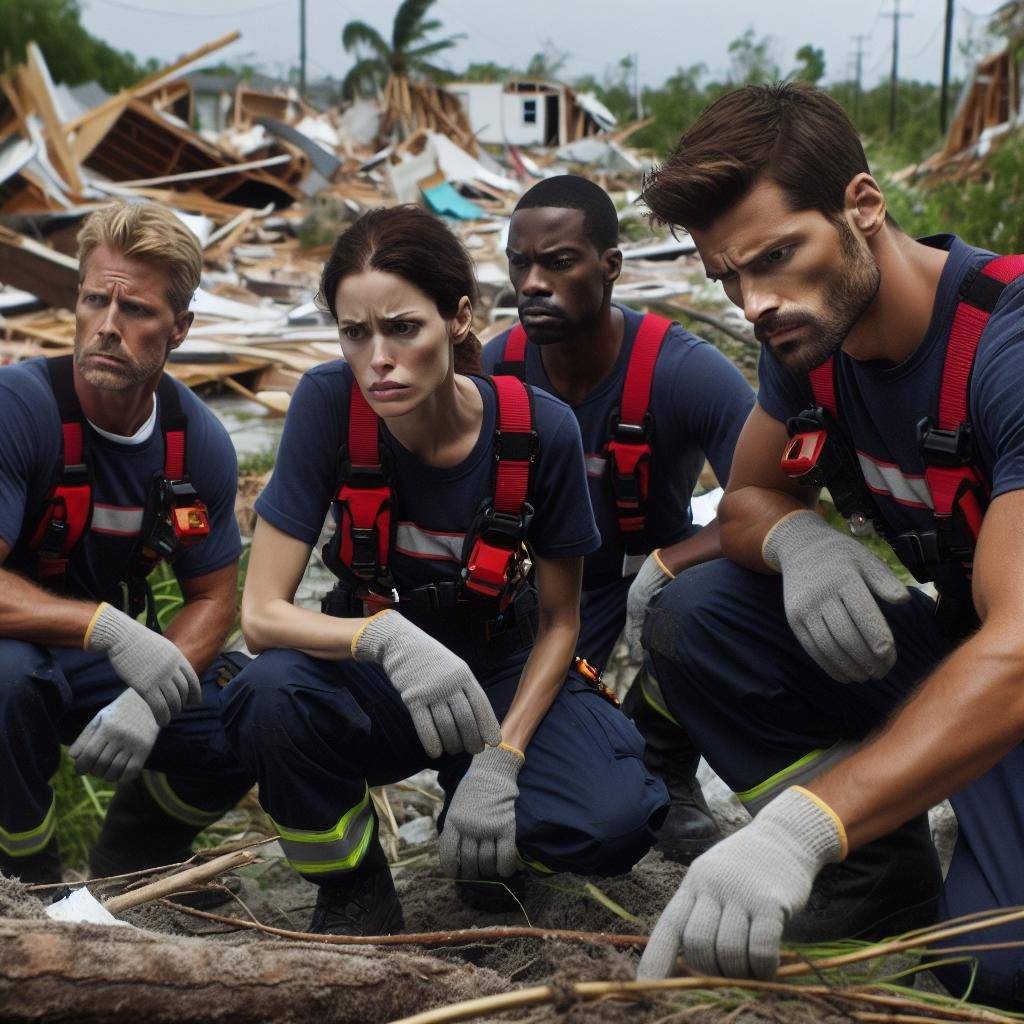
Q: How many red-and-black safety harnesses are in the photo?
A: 4